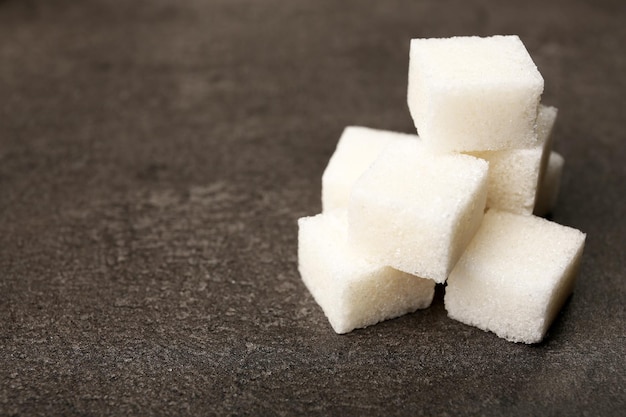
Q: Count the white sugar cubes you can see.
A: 7